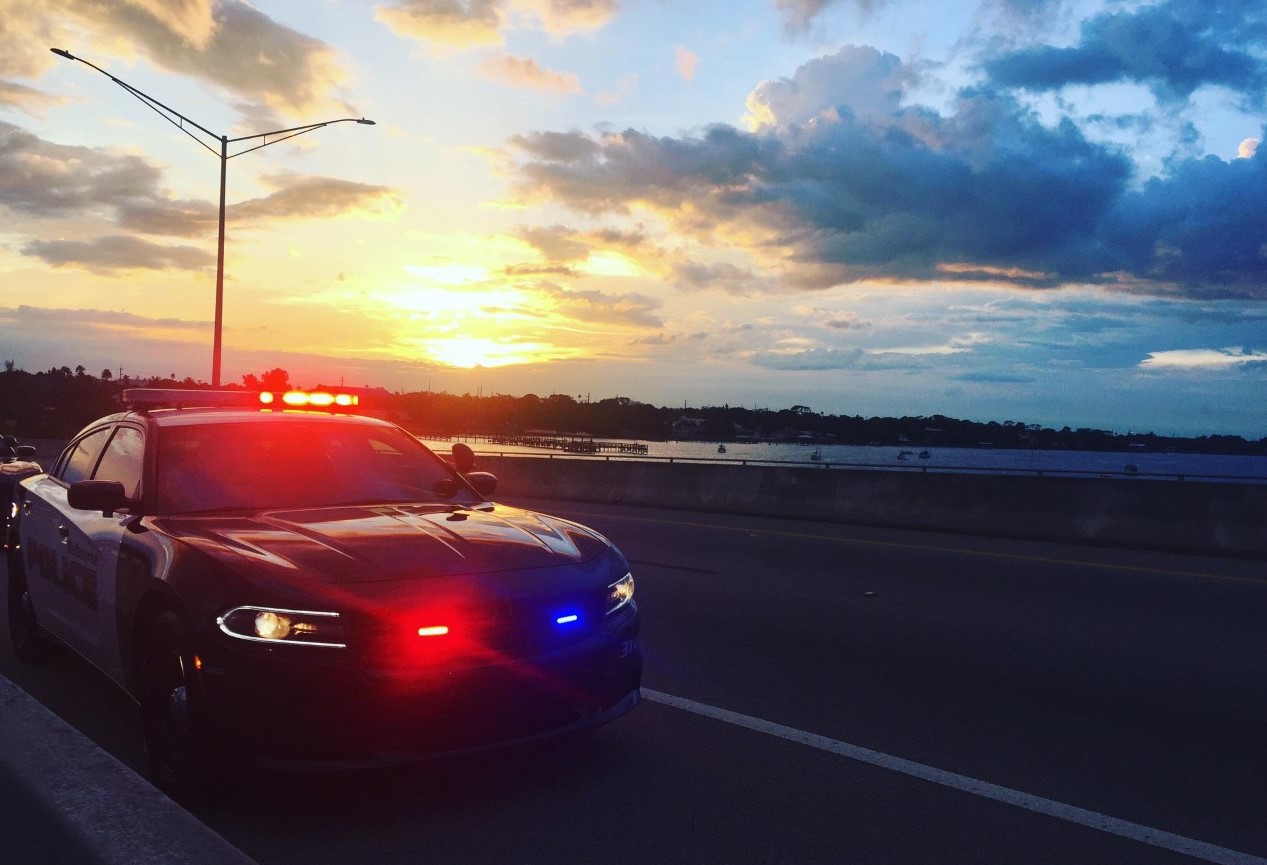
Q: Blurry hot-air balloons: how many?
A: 0